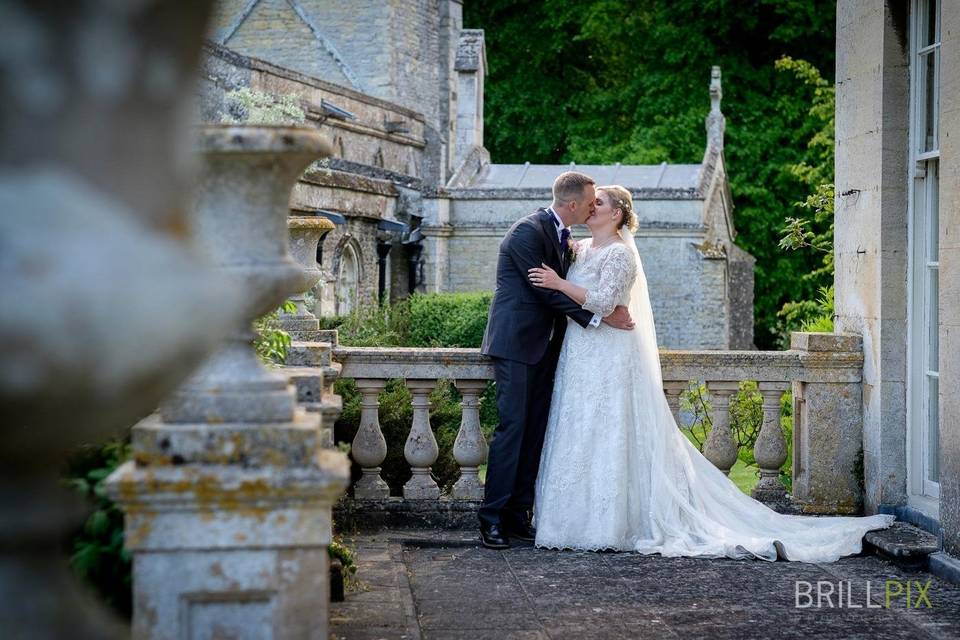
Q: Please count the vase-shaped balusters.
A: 6